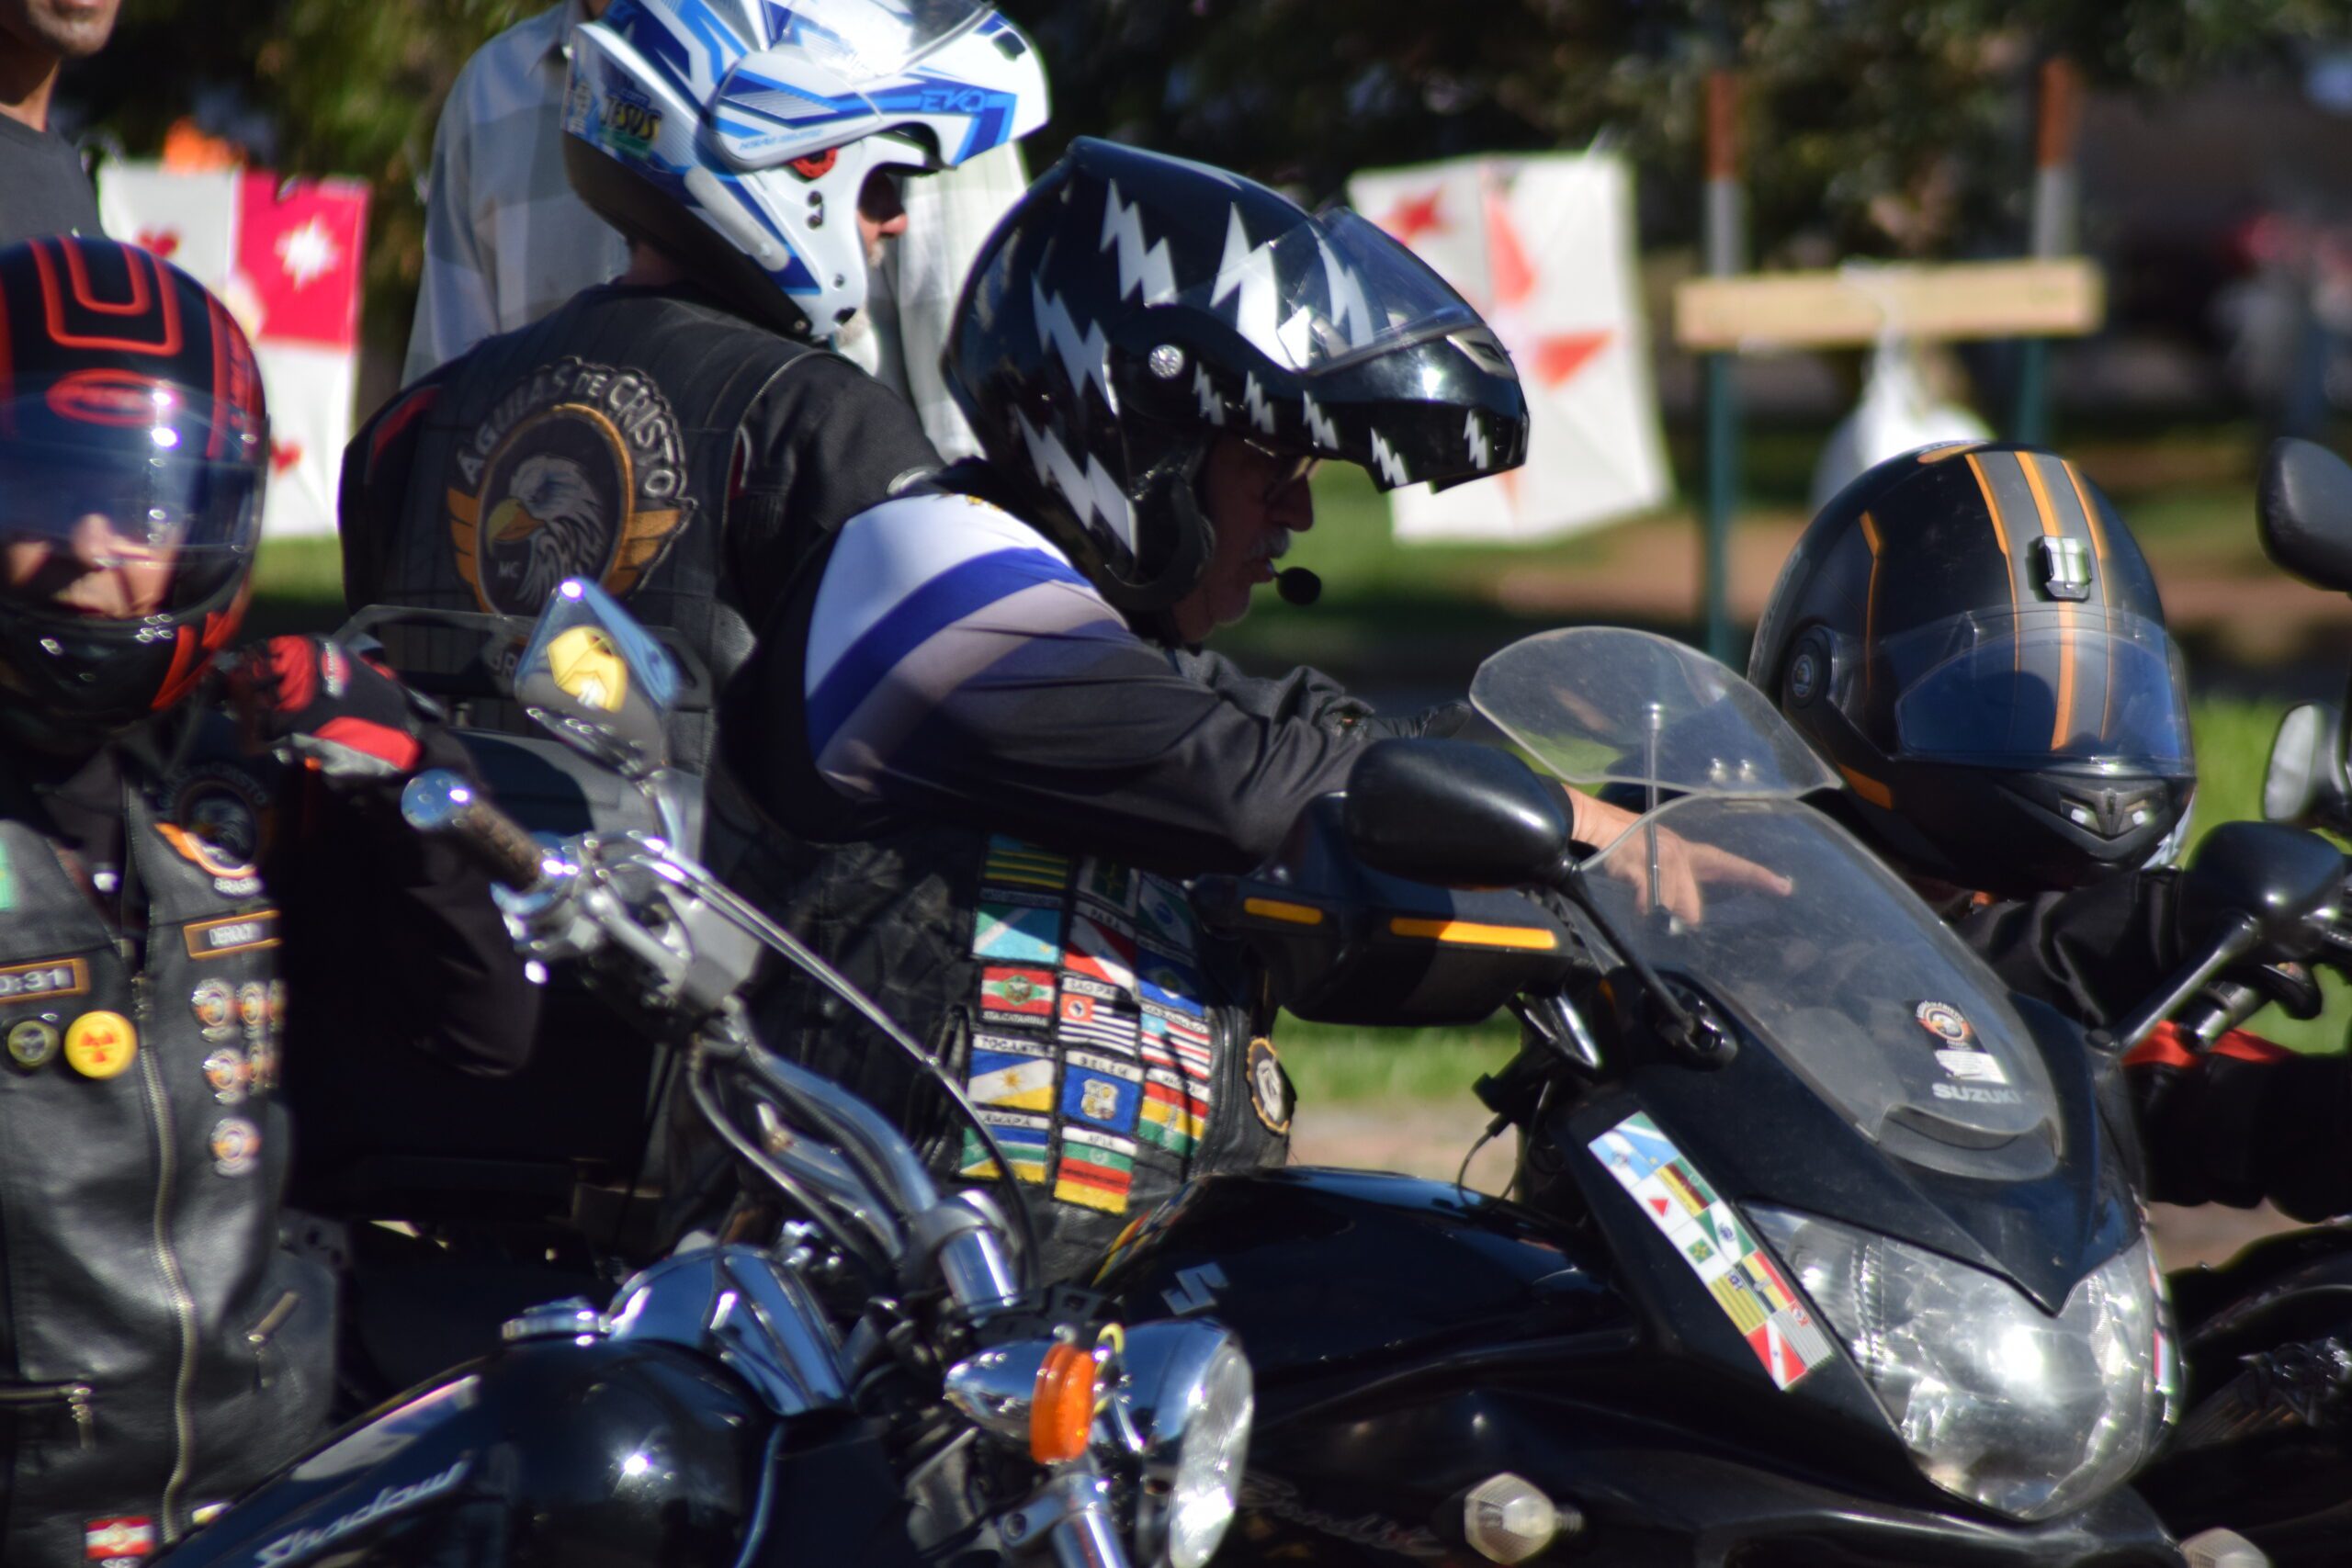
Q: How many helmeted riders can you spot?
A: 4